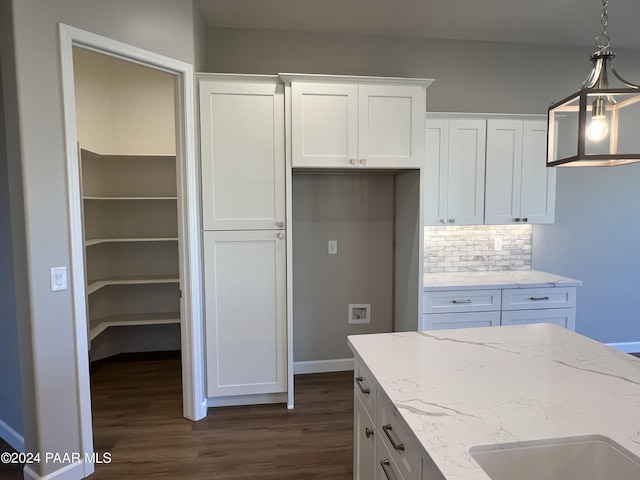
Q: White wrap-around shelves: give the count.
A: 5